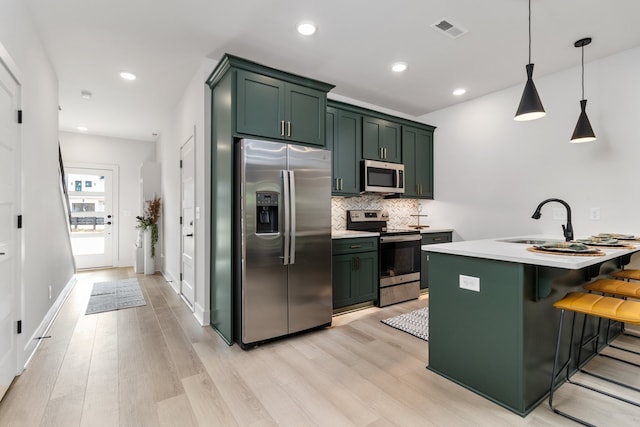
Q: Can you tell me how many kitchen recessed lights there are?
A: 3